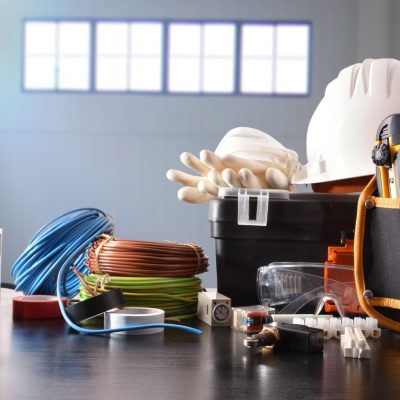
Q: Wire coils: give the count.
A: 3